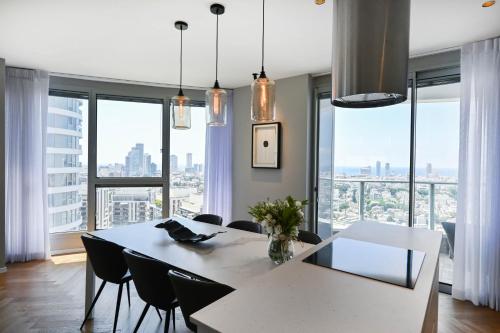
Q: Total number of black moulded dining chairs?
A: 6